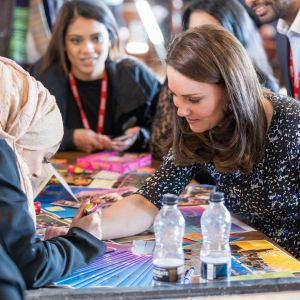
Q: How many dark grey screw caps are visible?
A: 2